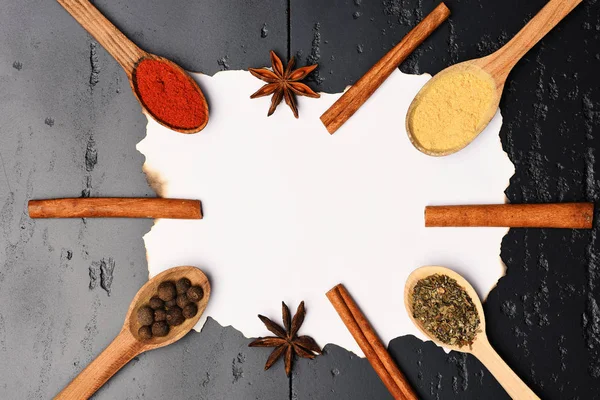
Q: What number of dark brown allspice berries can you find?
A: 12